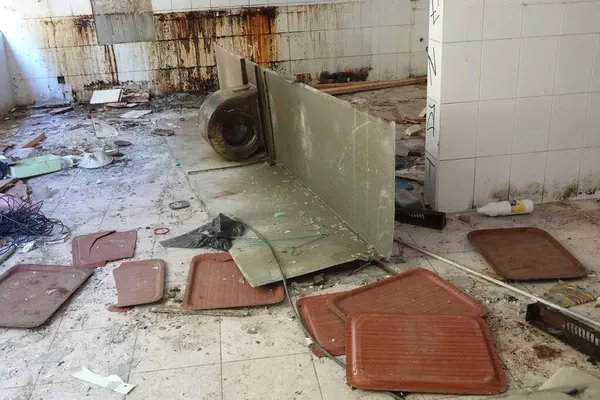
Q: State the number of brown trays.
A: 8